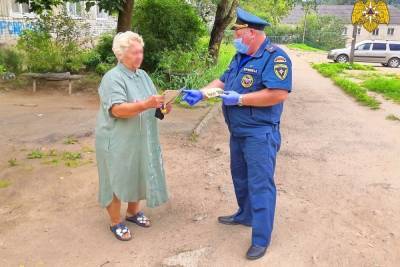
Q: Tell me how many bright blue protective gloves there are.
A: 2